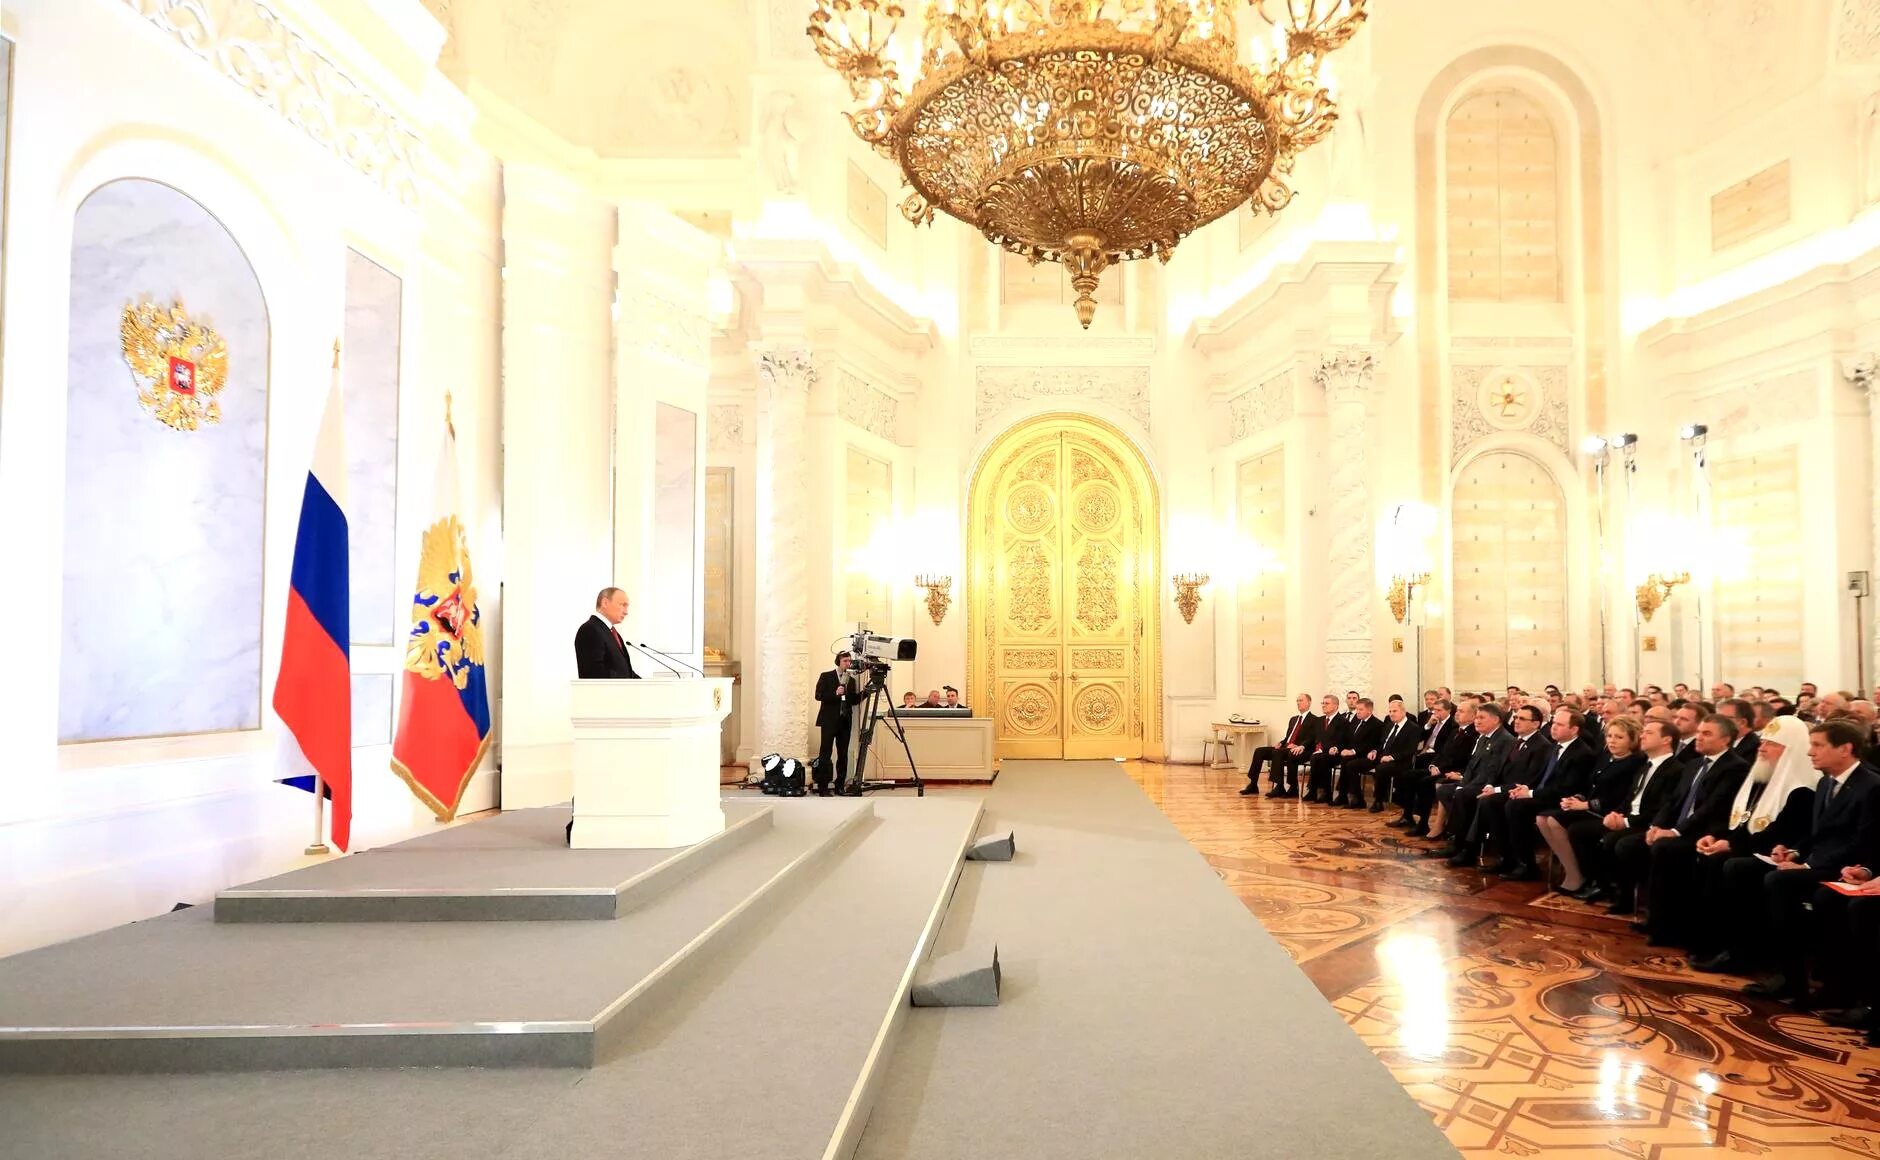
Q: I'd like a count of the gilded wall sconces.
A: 4